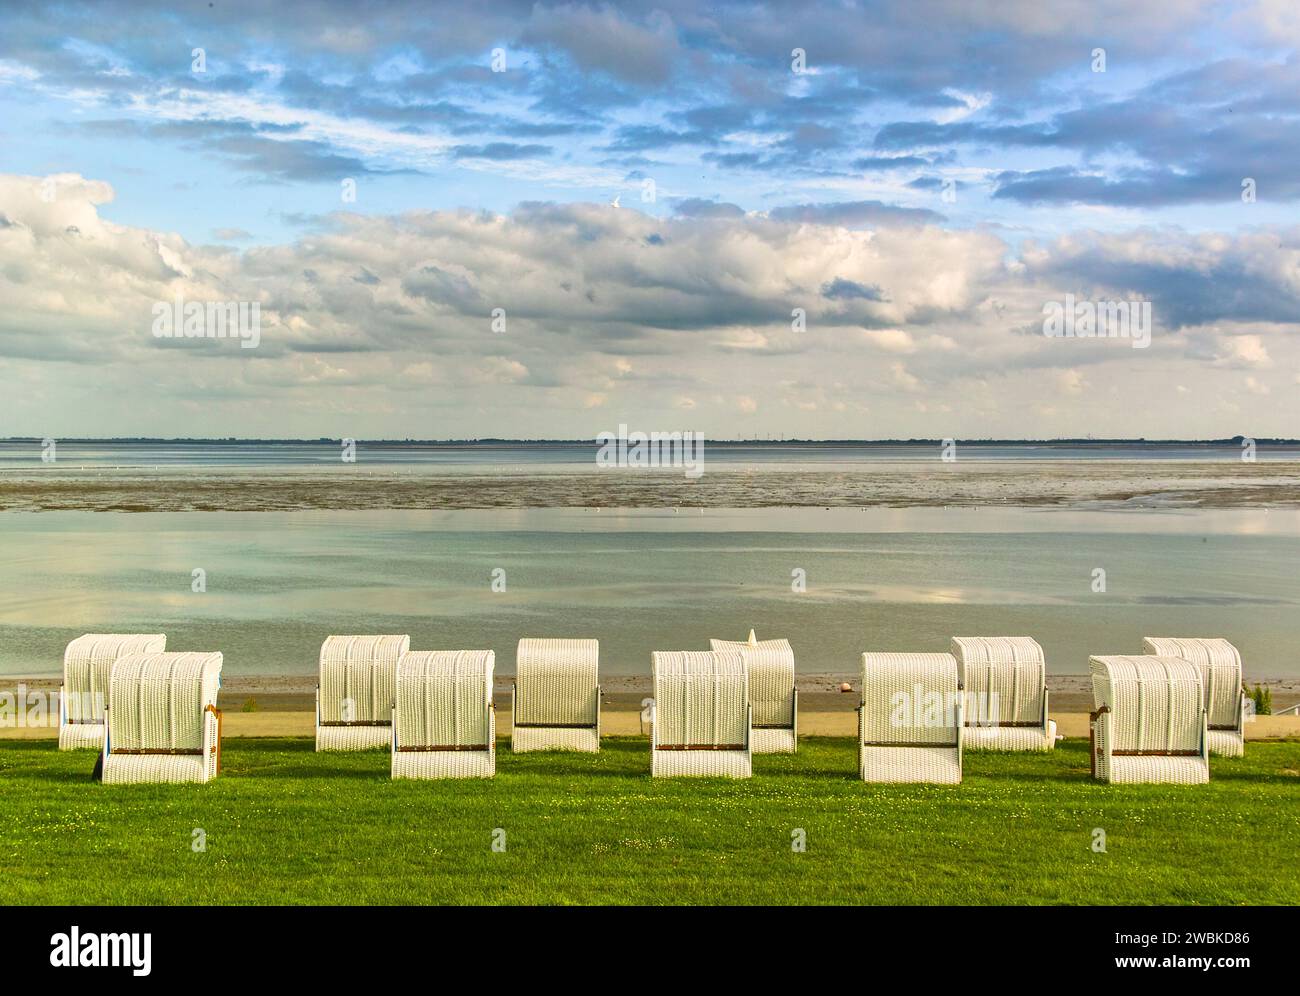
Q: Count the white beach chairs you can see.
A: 11